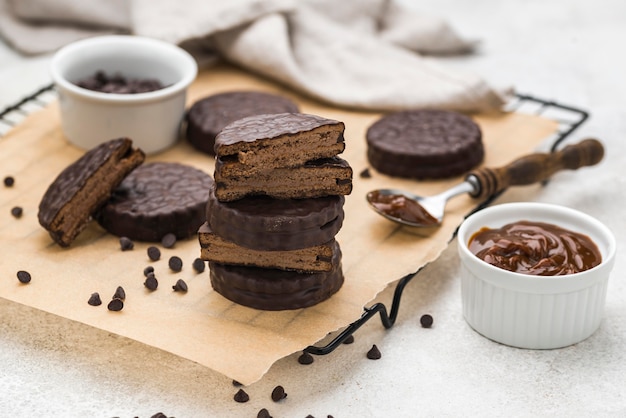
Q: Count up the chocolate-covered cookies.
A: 9